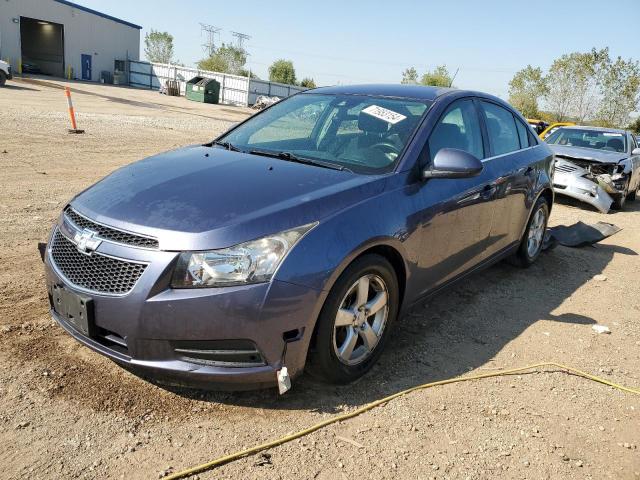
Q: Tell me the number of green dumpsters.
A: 1